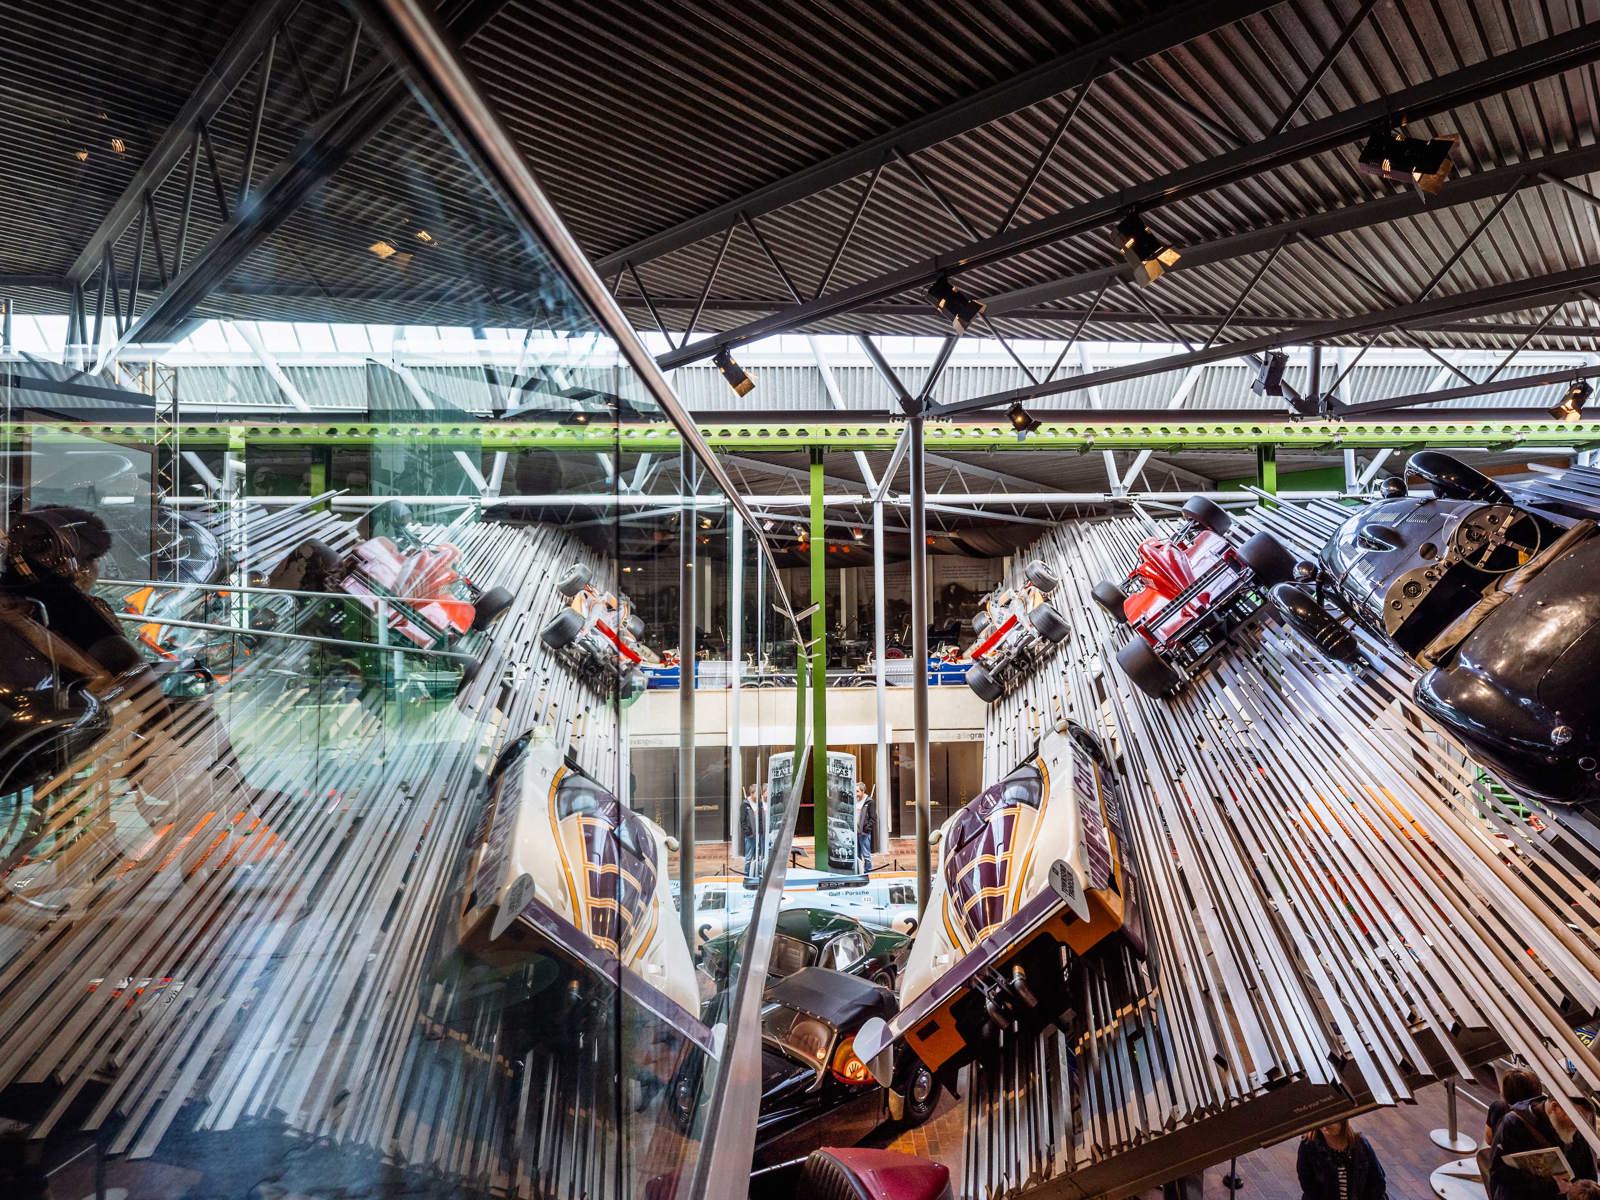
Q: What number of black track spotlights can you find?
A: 7